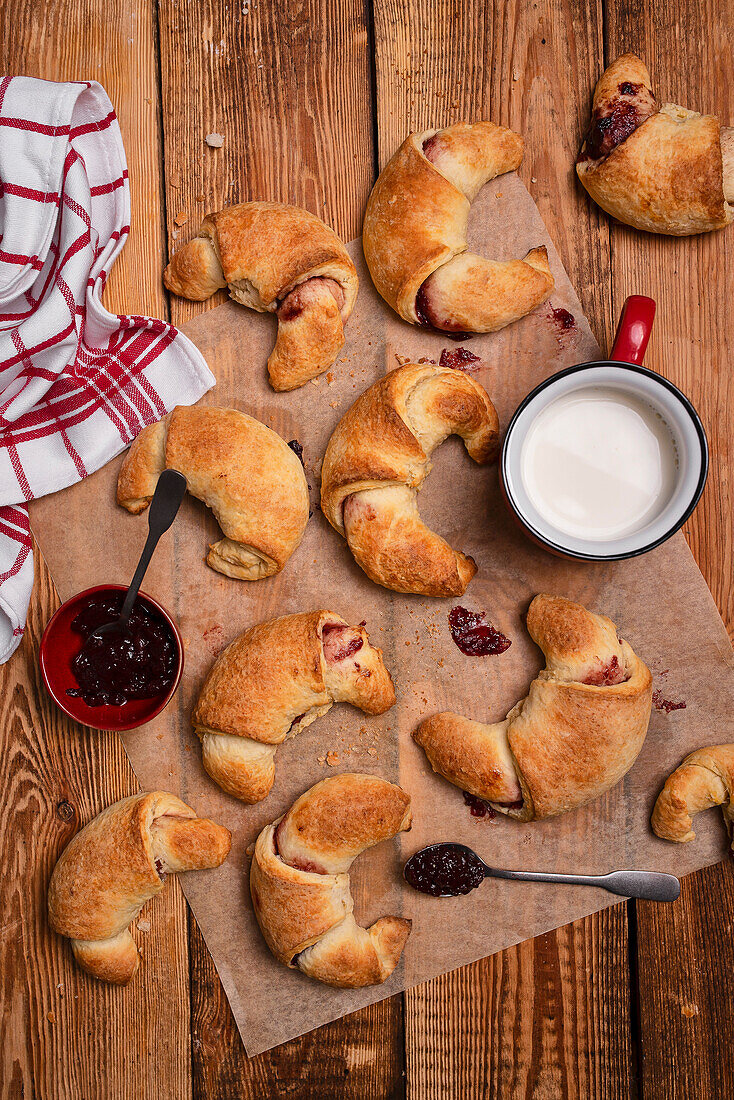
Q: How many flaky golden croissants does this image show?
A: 10